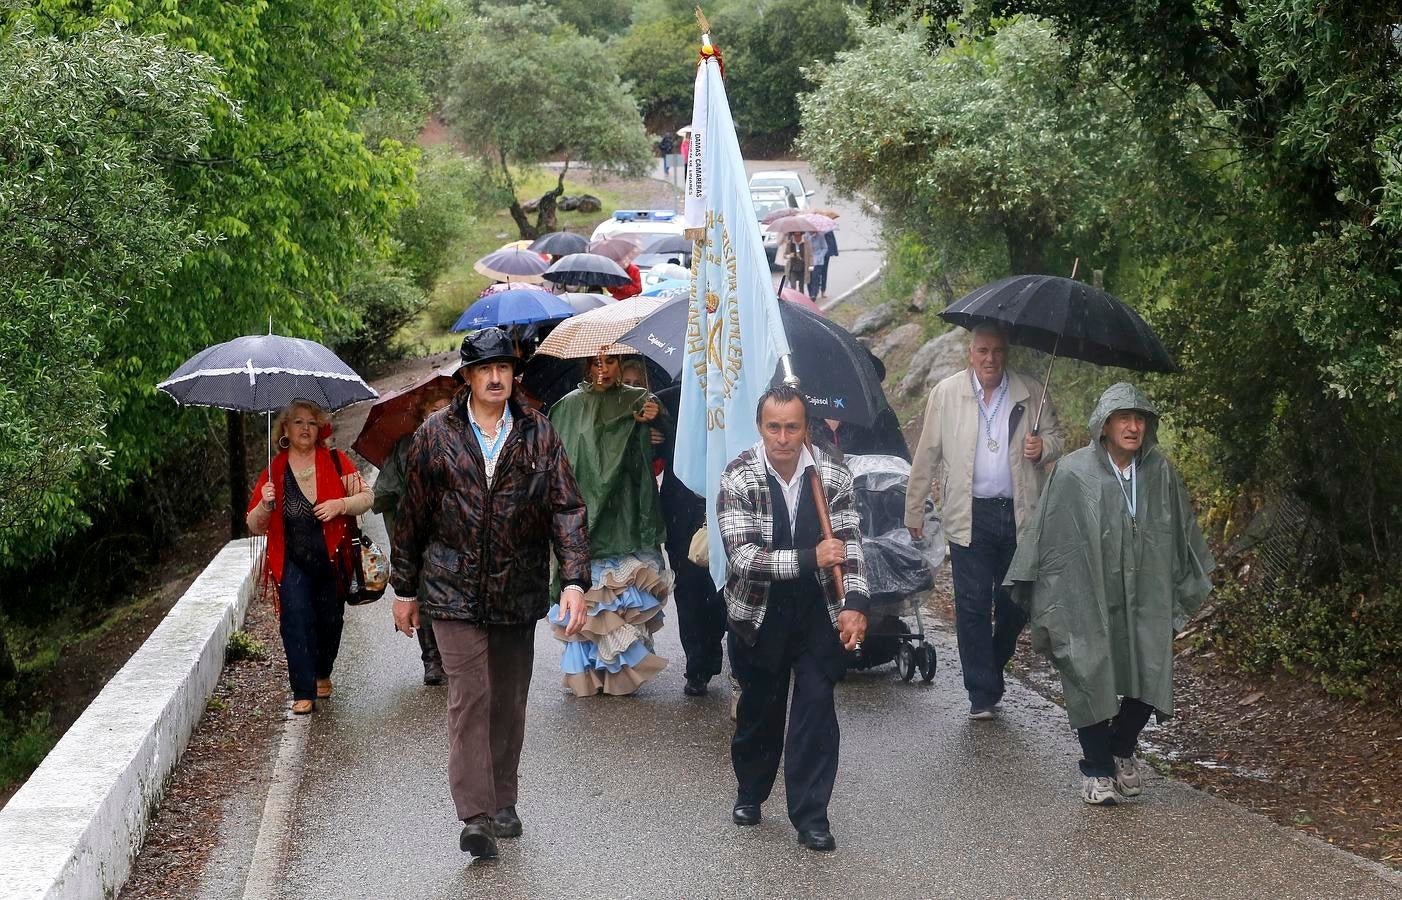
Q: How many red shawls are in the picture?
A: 1